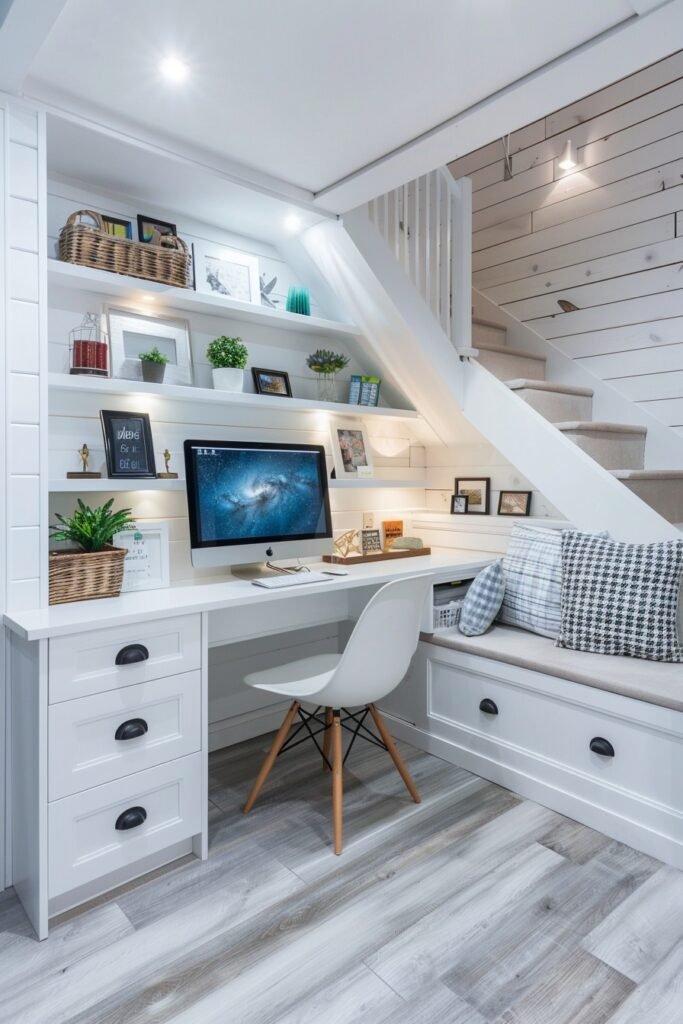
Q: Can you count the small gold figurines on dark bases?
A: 2